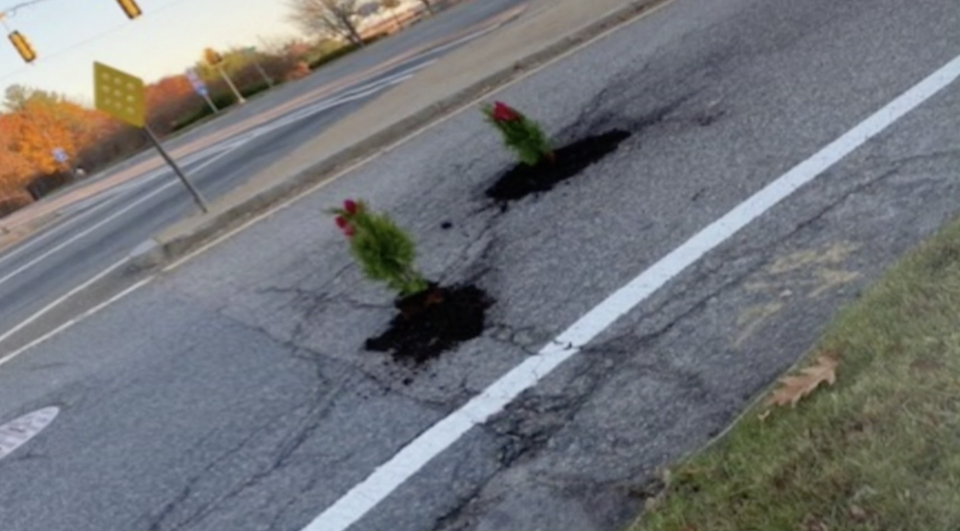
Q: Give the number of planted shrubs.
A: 2